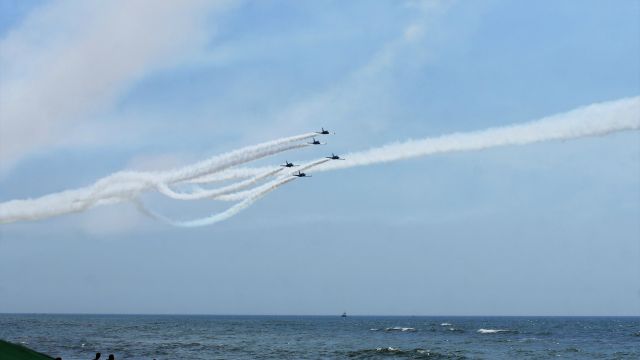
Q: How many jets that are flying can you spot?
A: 5